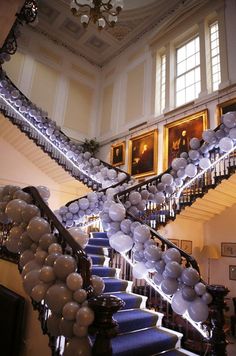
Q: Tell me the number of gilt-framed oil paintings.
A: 4